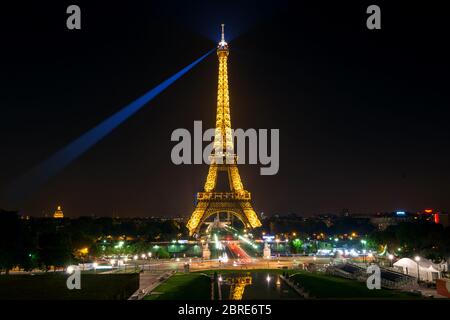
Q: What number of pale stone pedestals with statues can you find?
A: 2